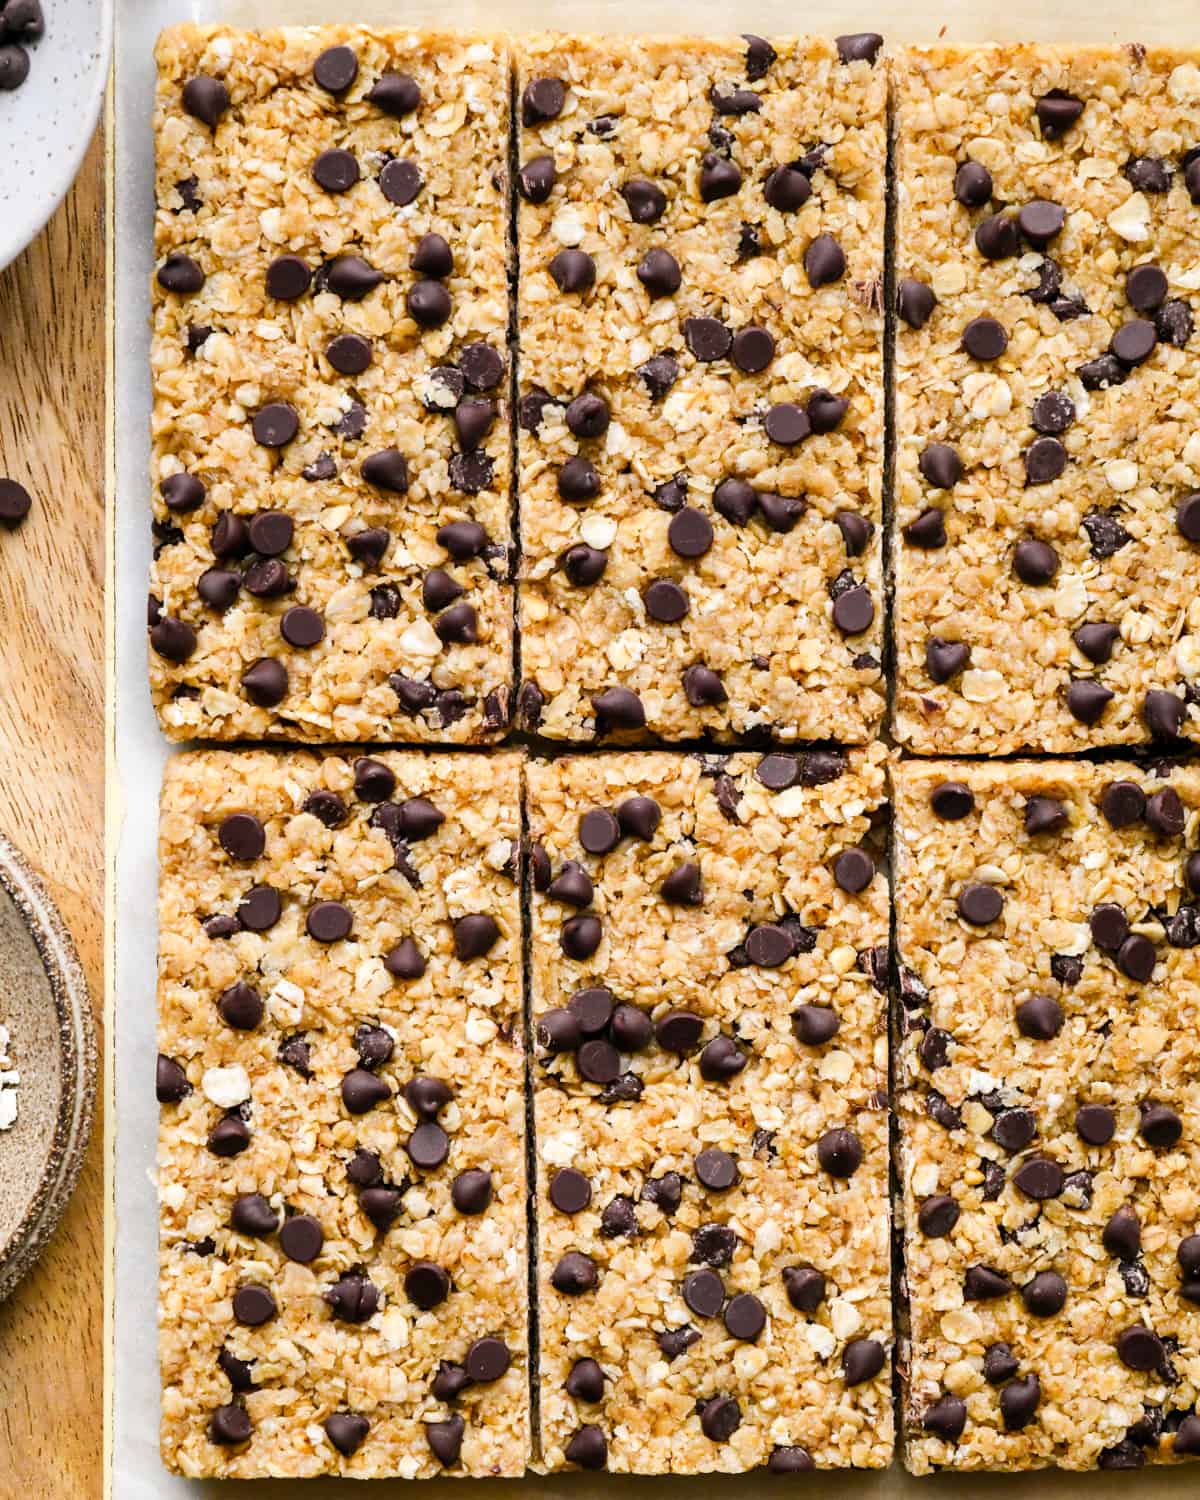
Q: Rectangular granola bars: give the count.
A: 6